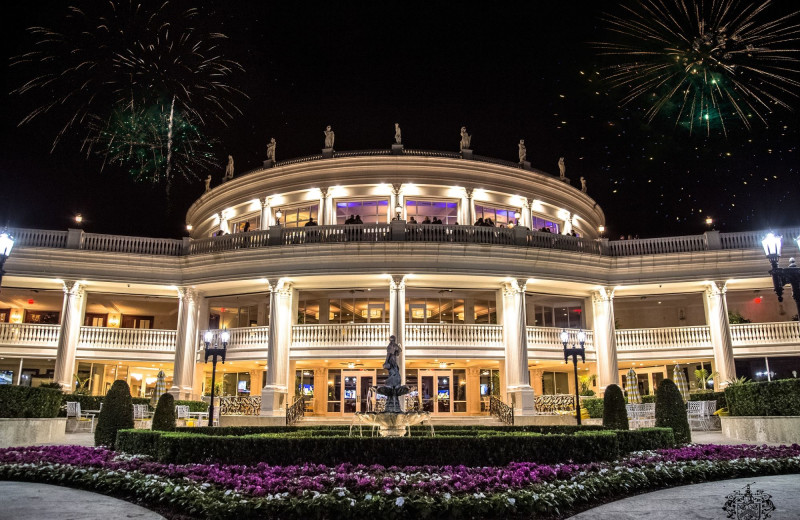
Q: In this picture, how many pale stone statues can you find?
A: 9